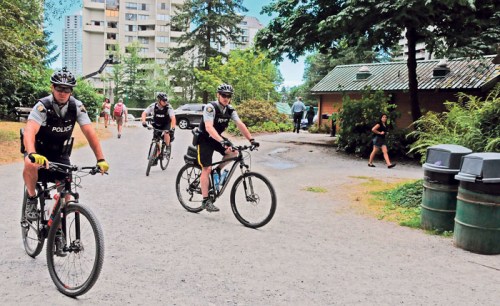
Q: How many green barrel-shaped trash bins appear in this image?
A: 2